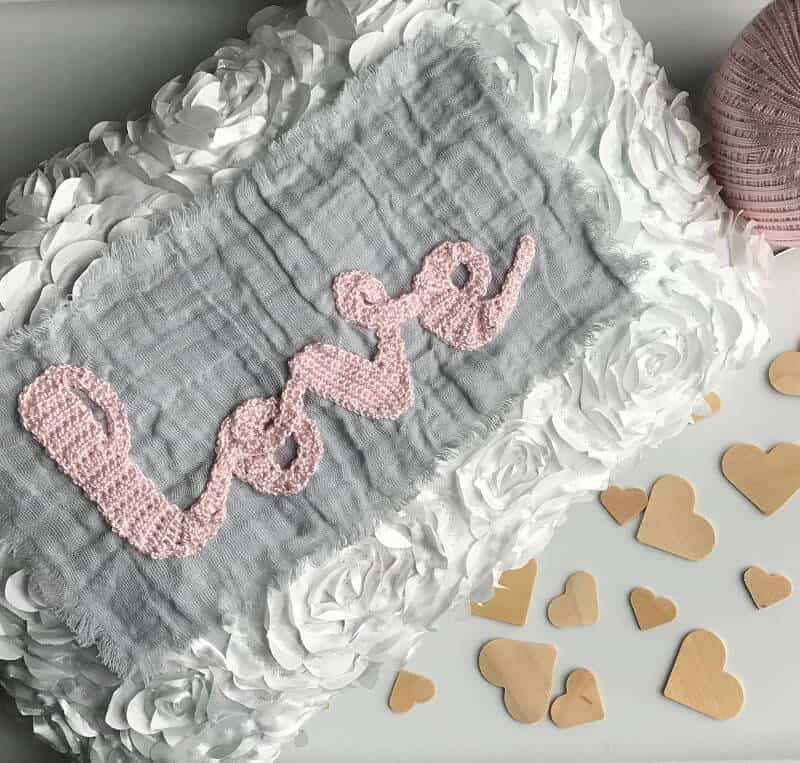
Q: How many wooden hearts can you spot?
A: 13